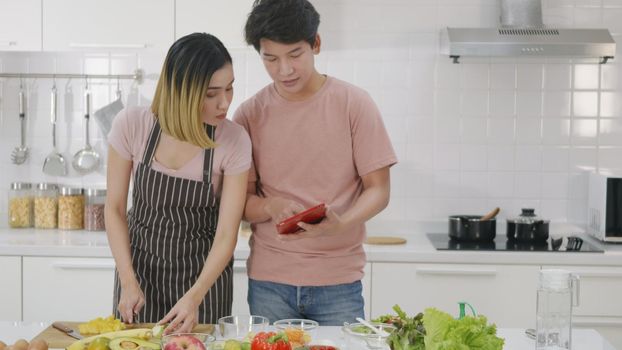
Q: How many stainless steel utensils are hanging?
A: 3